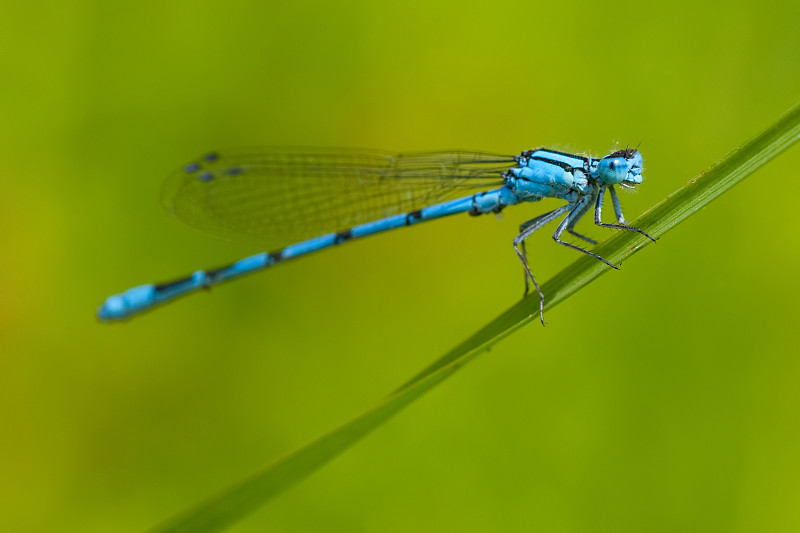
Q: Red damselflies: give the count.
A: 0